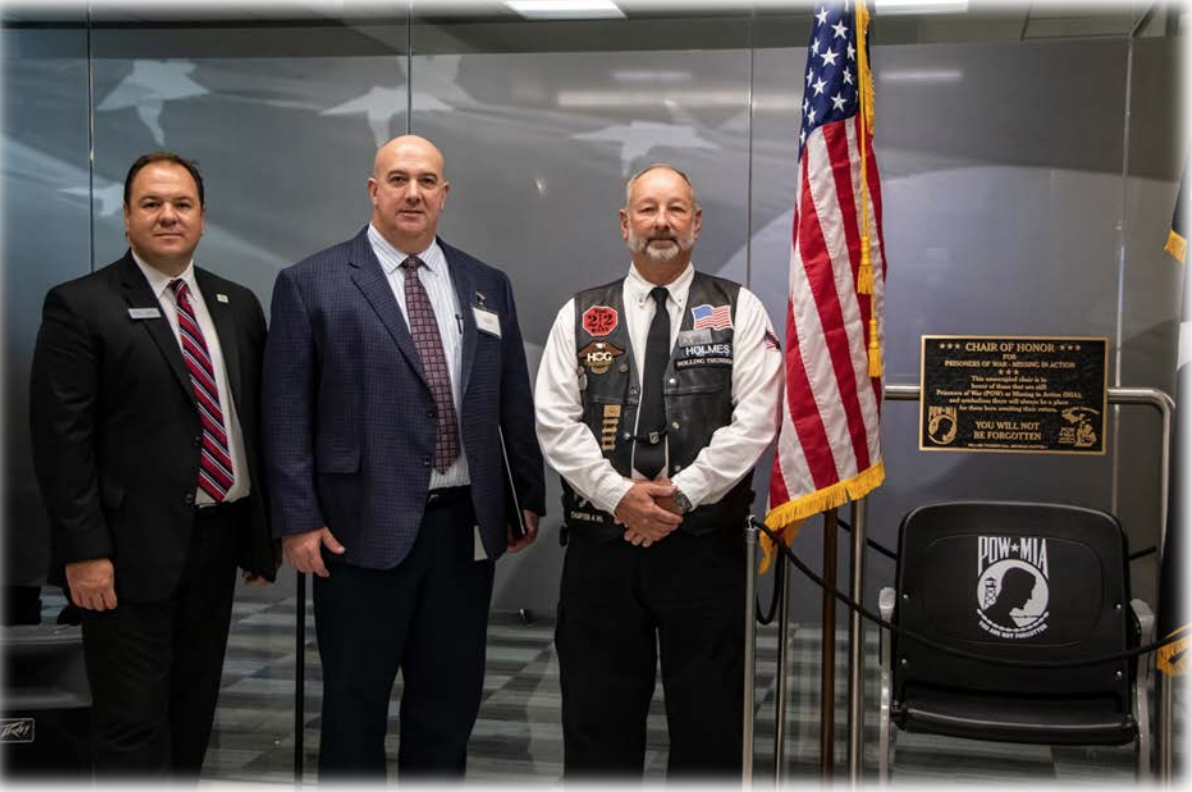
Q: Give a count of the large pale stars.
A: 4